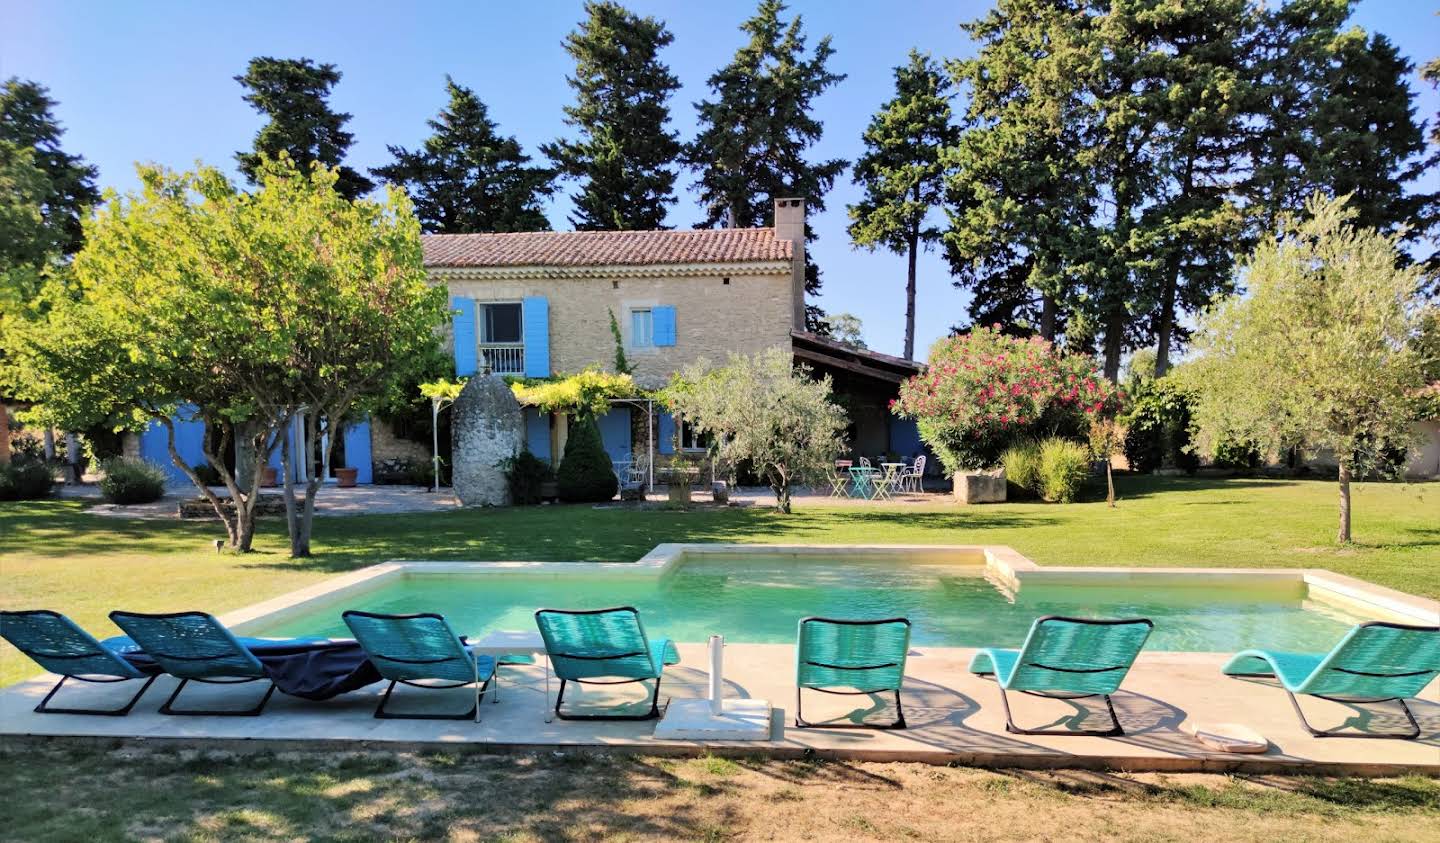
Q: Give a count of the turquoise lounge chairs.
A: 7